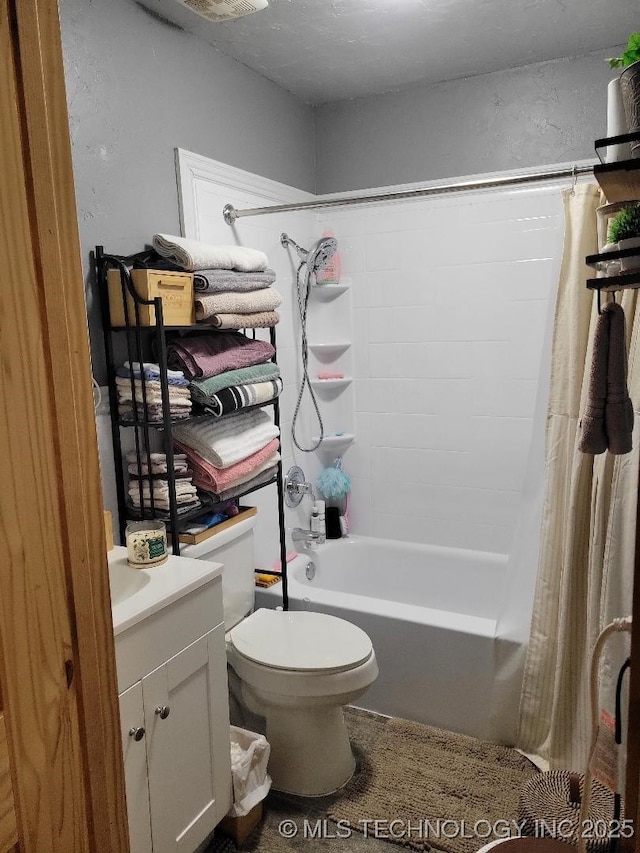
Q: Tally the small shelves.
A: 4